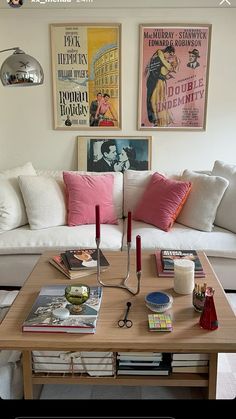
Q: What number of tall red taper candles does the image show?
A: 3